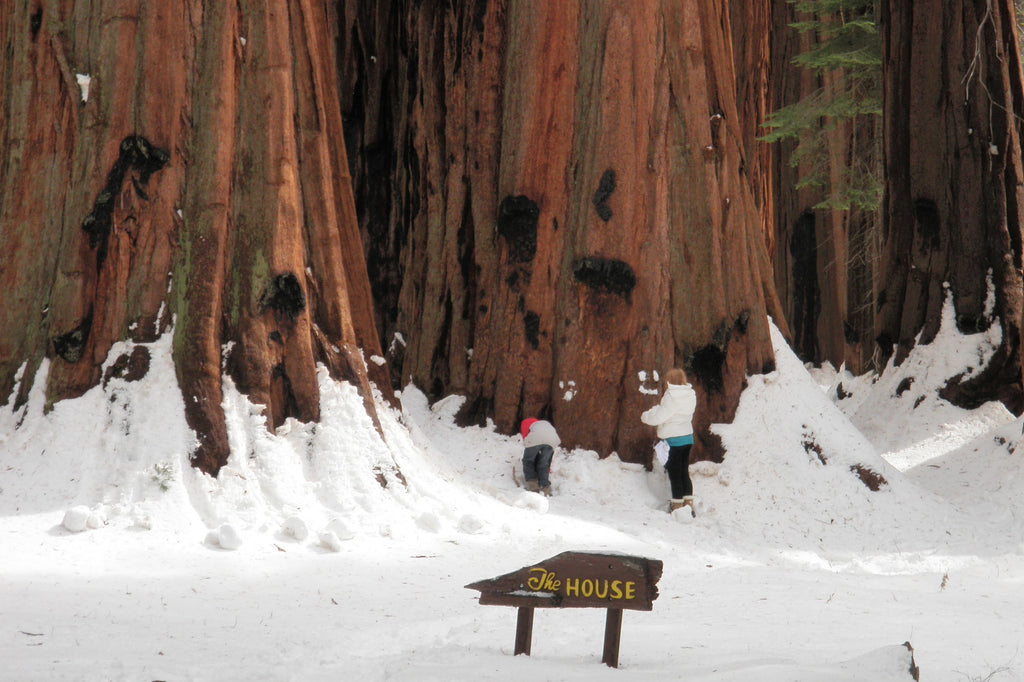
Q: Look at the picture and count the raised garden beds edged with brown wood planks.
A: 0